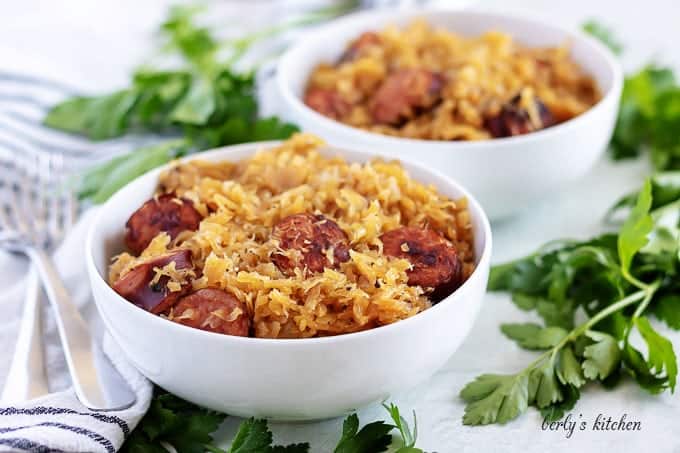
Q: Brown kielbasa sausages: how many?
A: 9